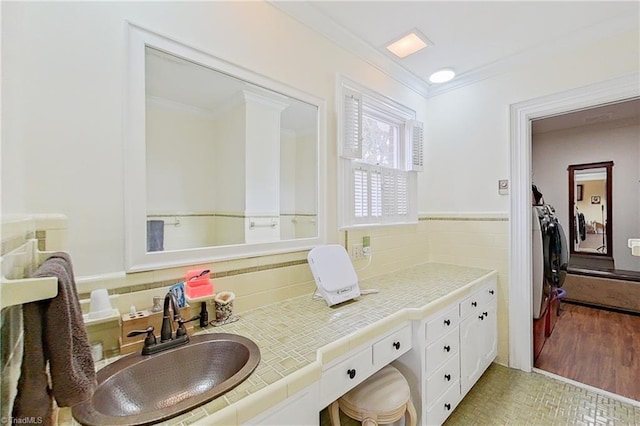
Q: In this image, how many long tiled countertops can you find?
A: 1